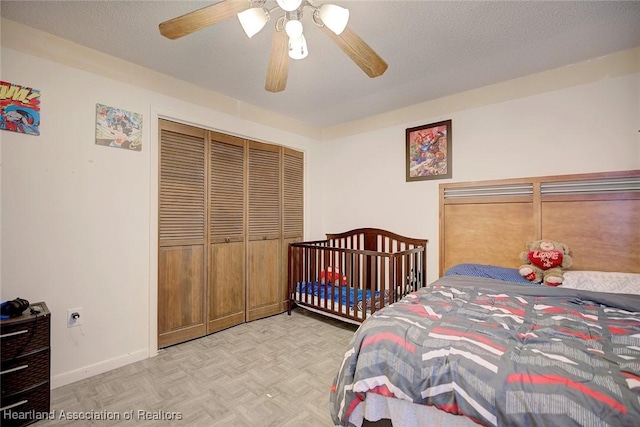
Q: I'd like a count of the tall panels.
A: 4